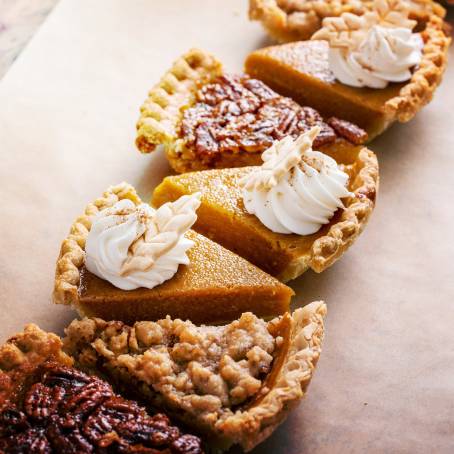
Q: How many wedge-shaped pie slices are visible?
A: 7